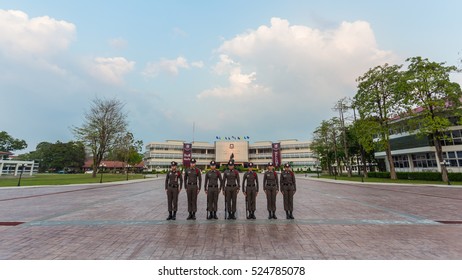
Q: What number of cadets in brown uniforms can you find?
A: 7